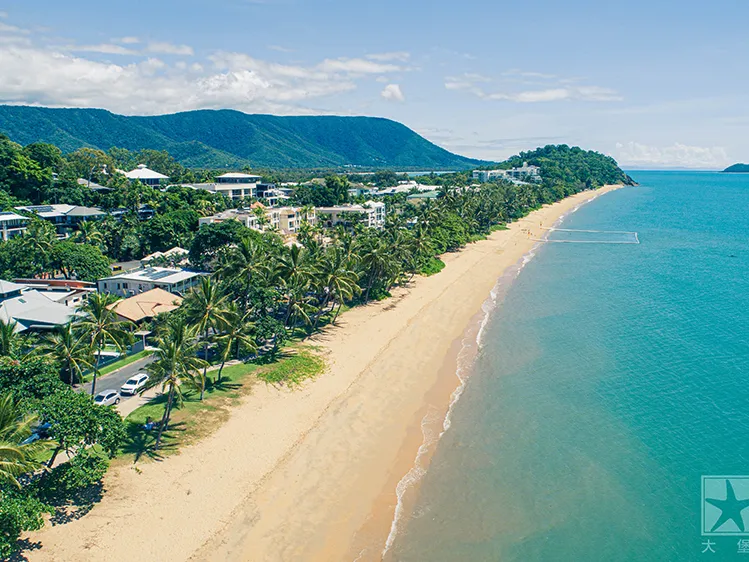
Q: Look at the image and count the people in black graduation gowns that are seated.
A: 0